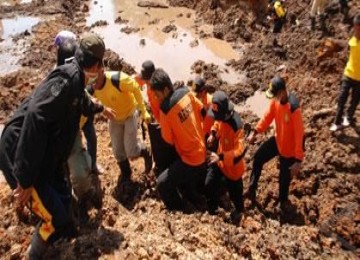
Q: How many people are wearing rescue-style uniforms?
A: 5